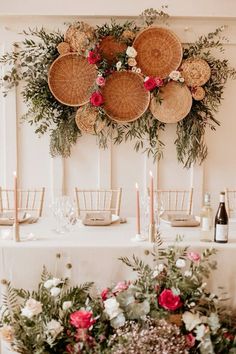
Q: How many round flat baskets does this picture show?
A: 11